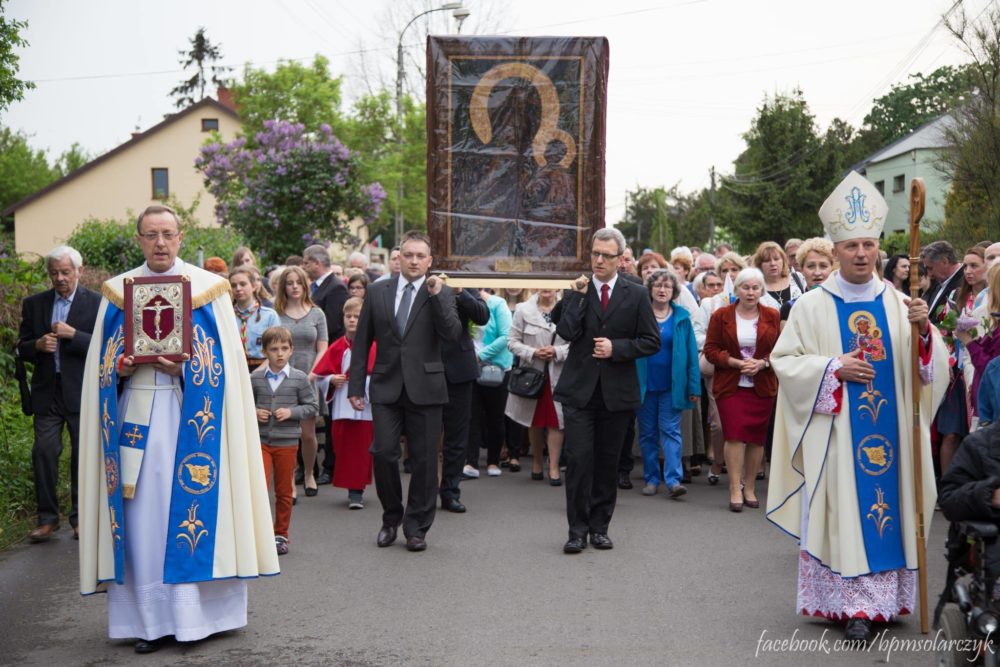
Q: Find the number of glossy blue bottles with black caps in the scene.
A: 0